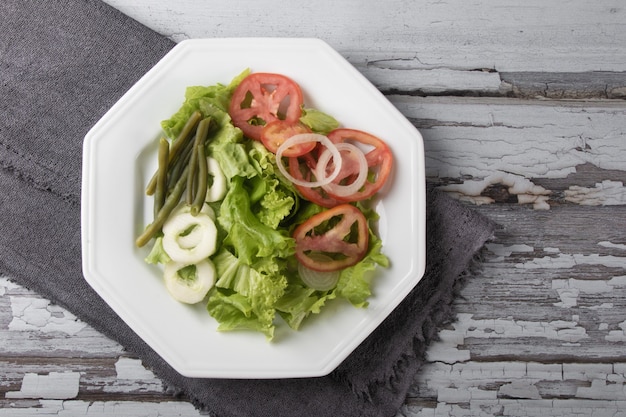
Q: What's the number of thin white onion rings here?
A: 2